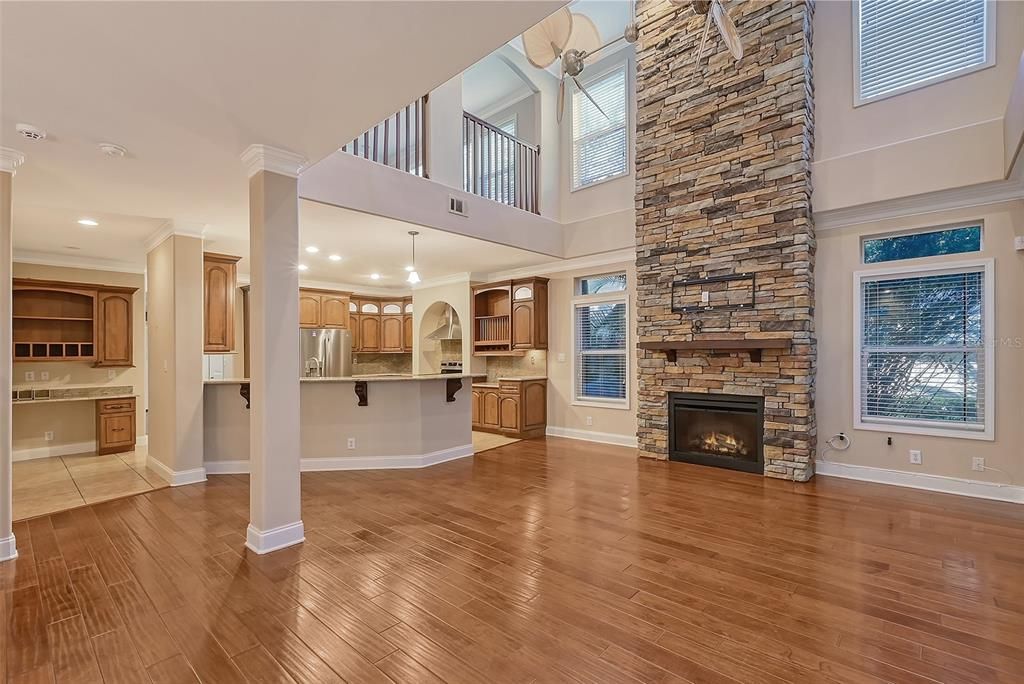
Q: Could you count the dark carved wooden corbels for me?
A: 3